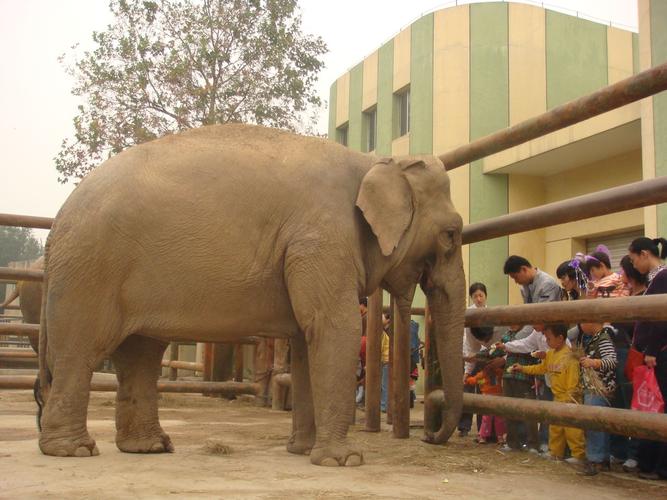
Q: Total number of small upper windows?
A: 3